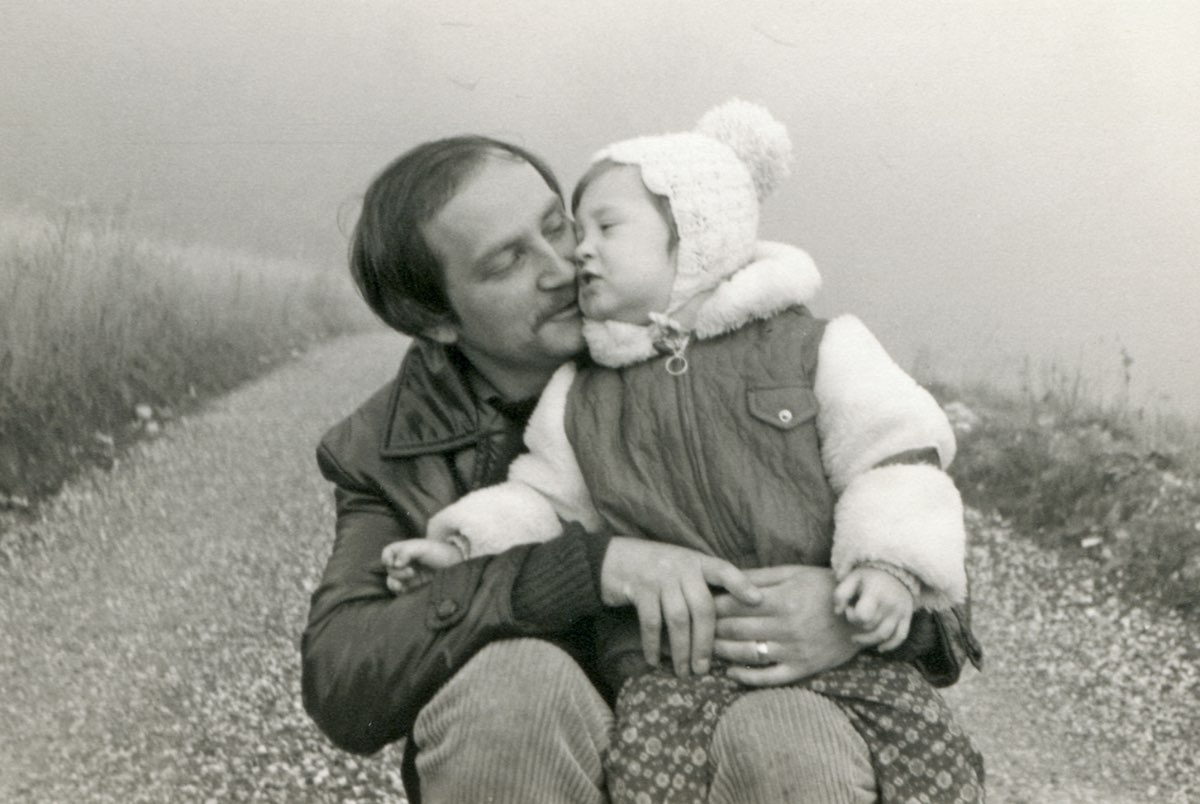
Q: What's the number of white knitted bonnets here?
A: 1